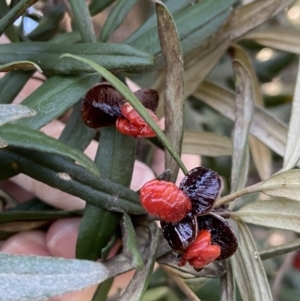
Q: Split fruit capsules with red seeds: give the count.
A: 3